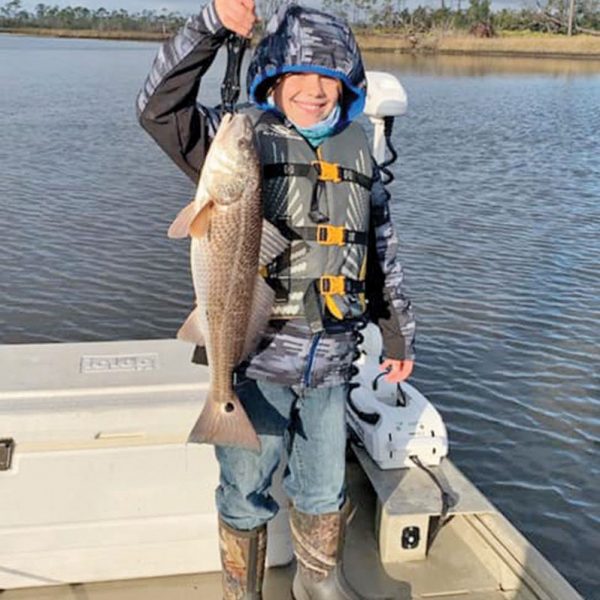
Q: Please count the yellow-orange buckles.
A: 3